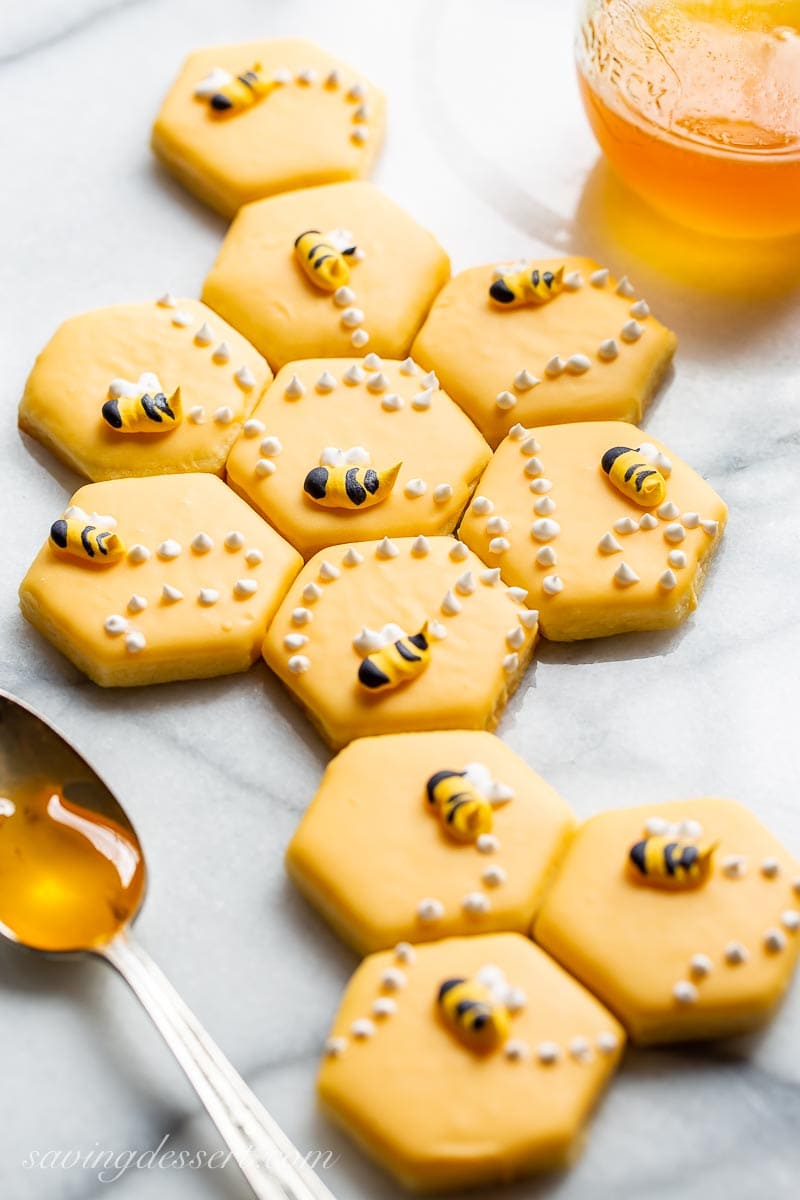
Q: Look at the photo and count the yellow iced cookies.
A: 11